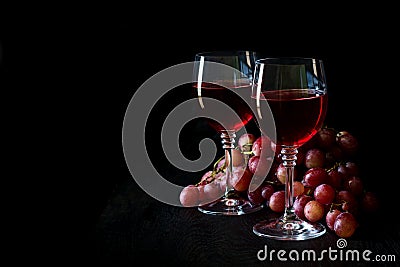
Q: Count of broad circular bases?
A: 2